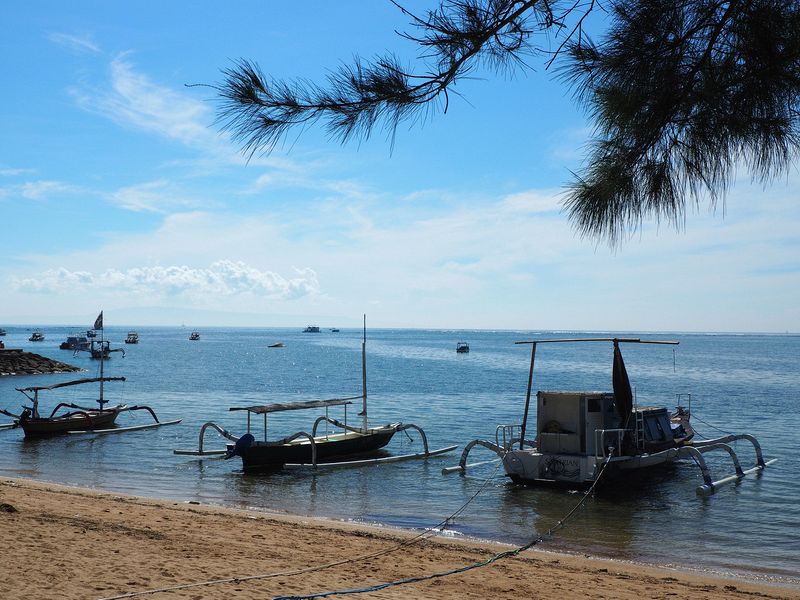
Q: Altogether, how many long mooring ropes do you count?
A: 2